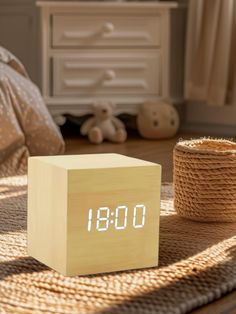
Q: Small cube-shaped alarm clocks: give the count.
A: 1